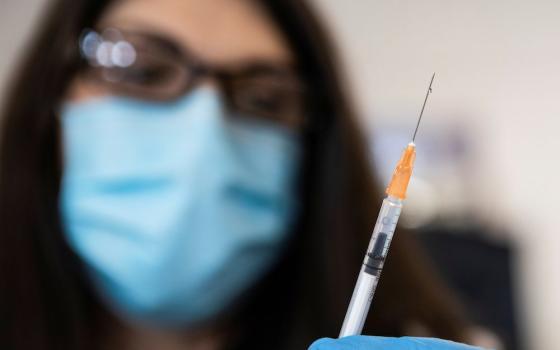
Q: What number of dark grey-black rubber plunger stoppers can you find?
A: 1